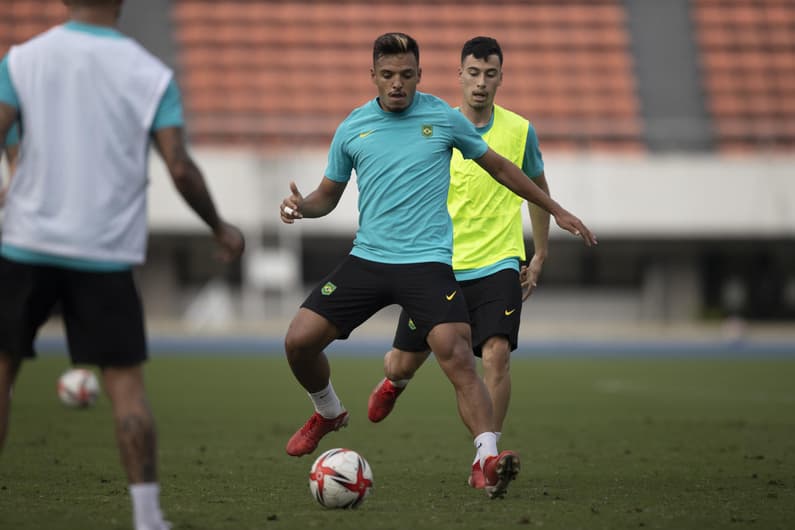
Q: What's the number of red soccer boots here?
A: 4